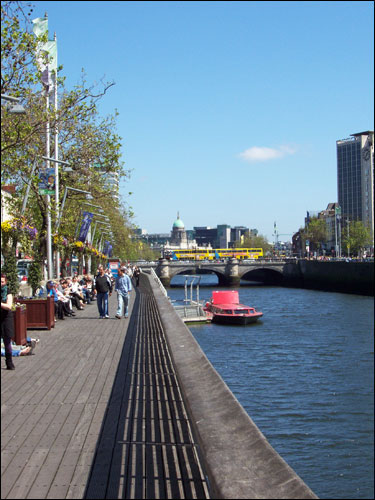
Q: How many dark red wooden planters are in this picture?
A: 2